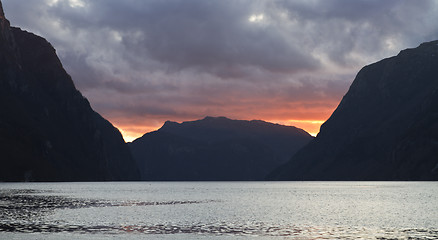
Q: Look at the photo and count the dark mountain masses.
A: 3